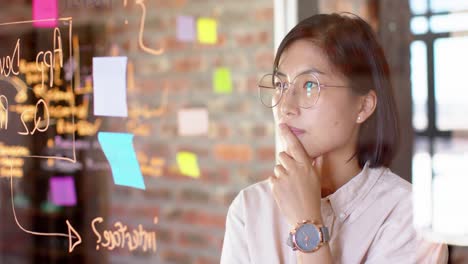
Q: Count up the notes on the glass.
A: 9